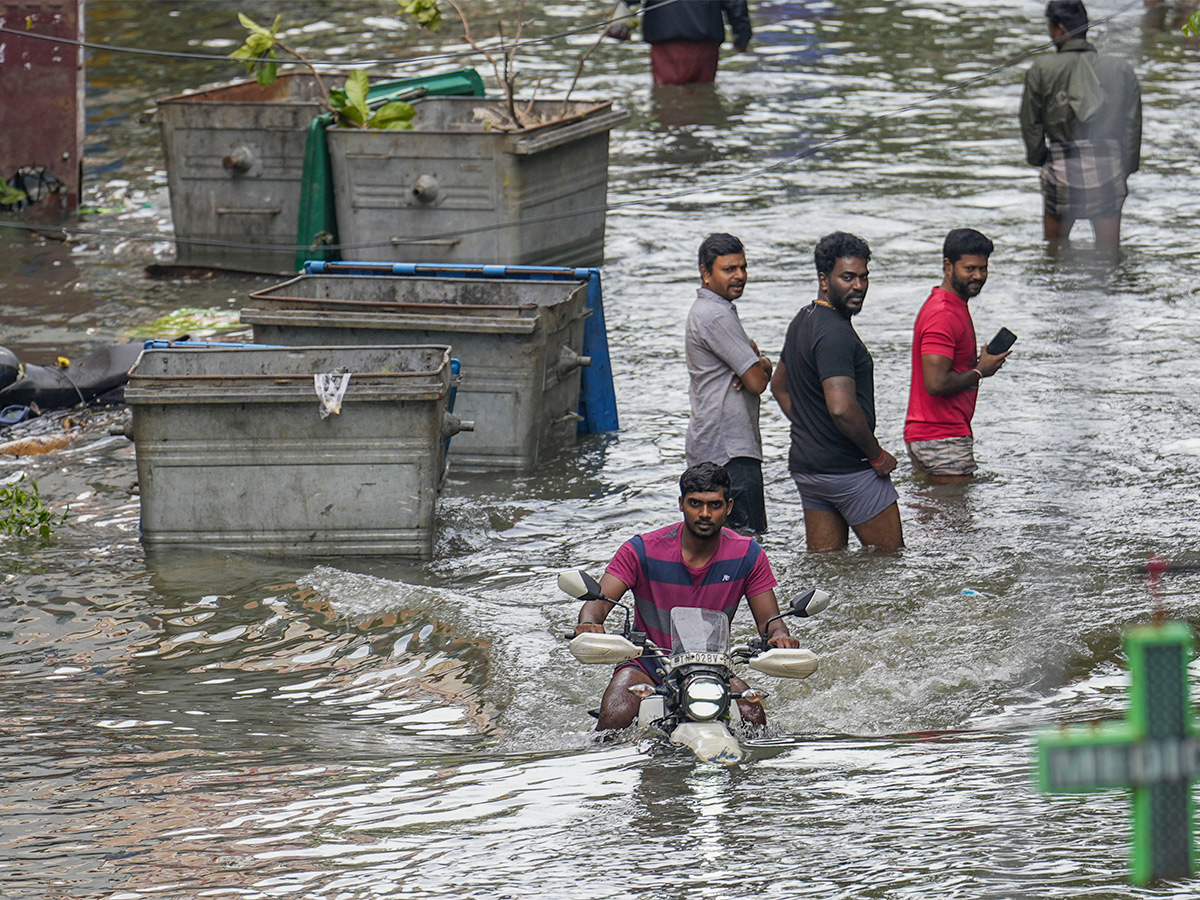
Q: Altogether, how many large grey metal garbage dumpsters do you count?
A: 4